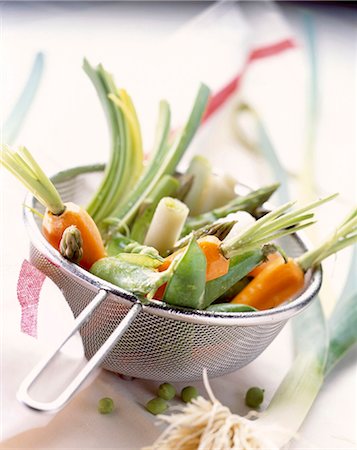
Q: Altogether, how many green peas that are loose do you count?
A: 5